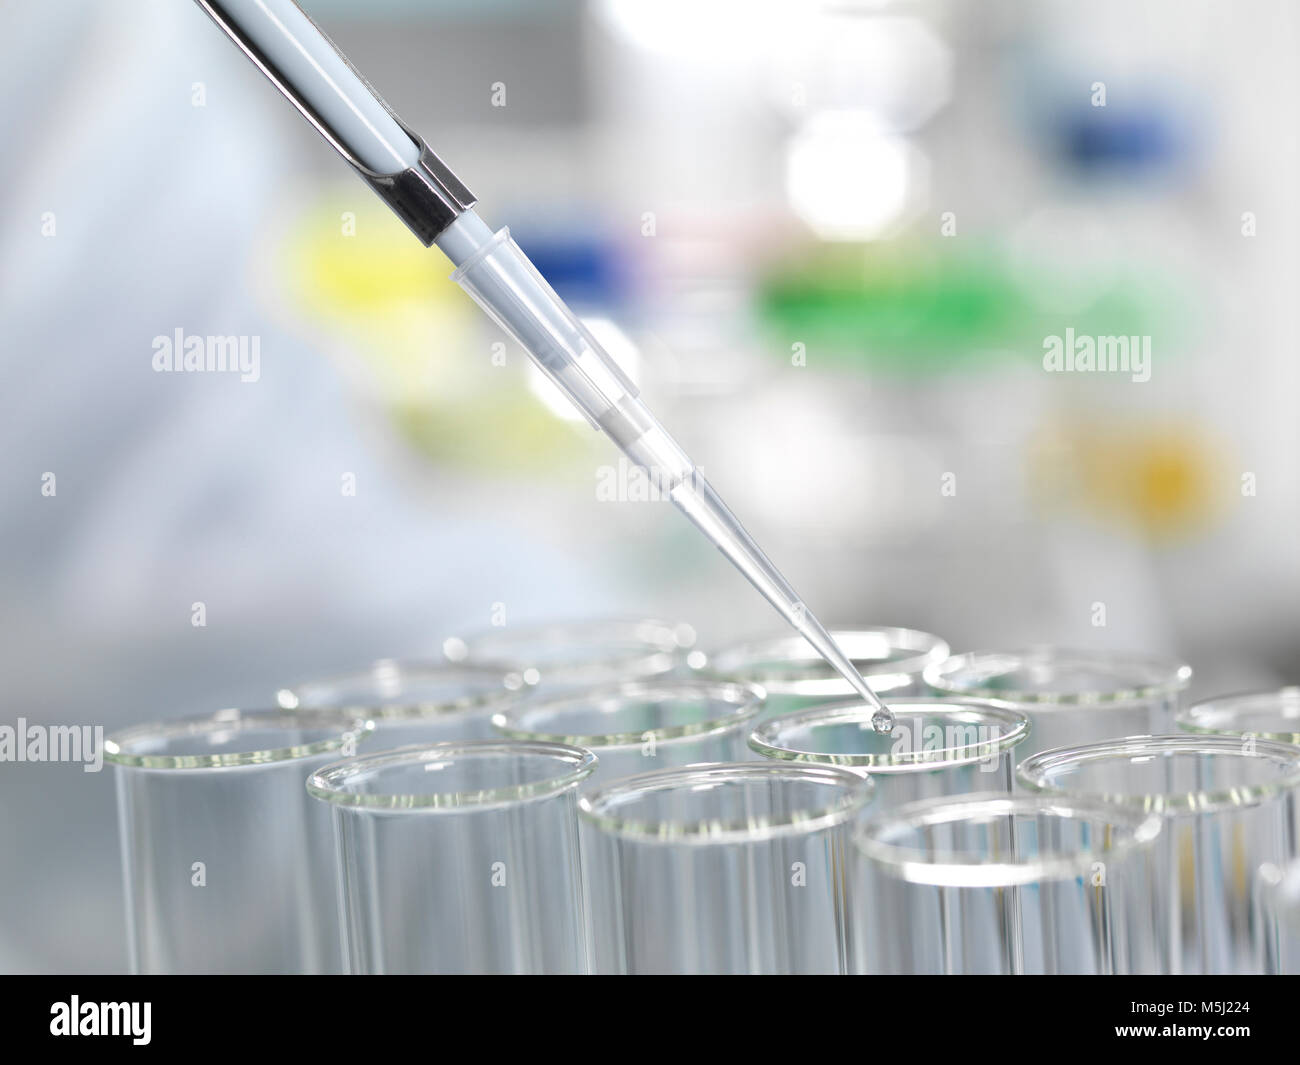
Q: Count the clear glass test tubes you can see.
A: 12